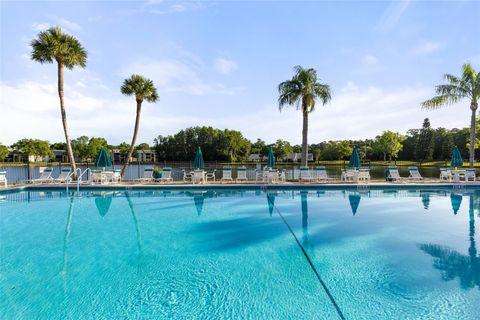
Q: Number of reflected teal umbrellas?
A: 5